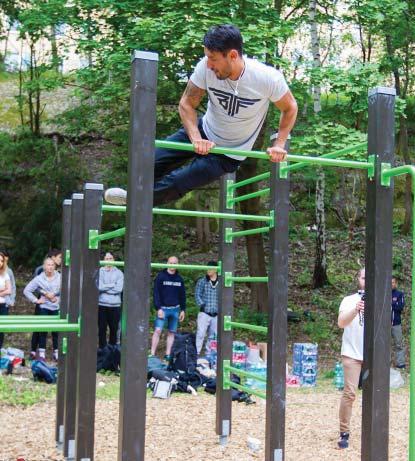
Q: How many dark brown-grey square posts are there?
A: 7